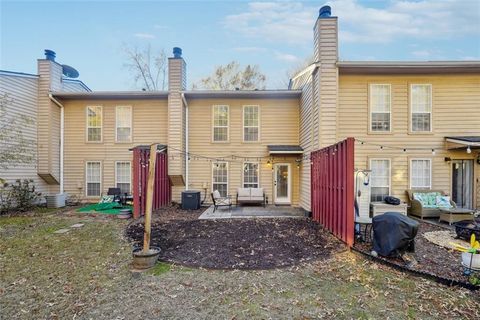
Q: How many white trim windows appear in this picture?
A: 12